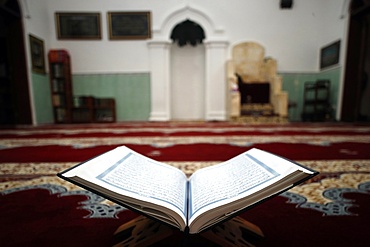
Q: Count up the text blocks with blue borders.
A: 2